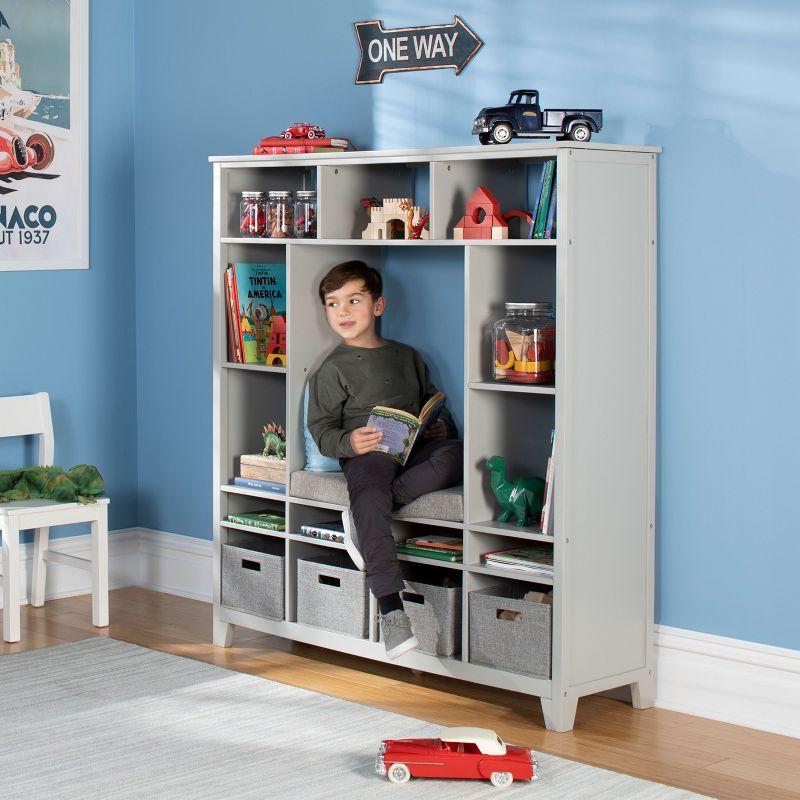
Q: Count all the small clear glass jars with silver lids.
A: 3